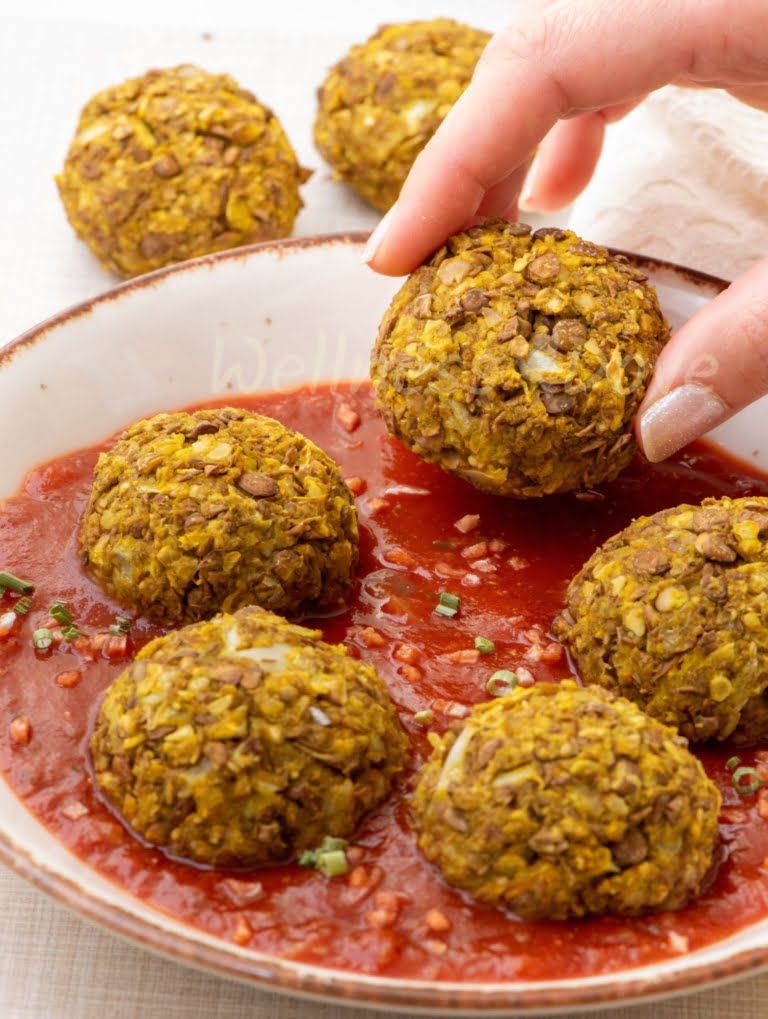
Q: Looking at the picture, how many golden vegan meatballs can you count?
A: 7